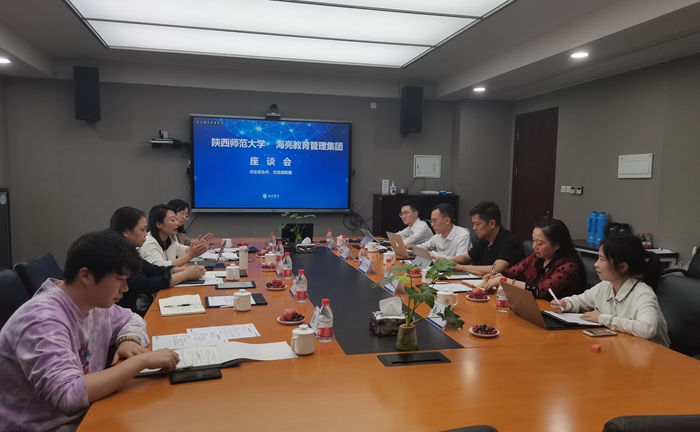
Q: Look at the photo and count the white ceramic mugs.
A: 10